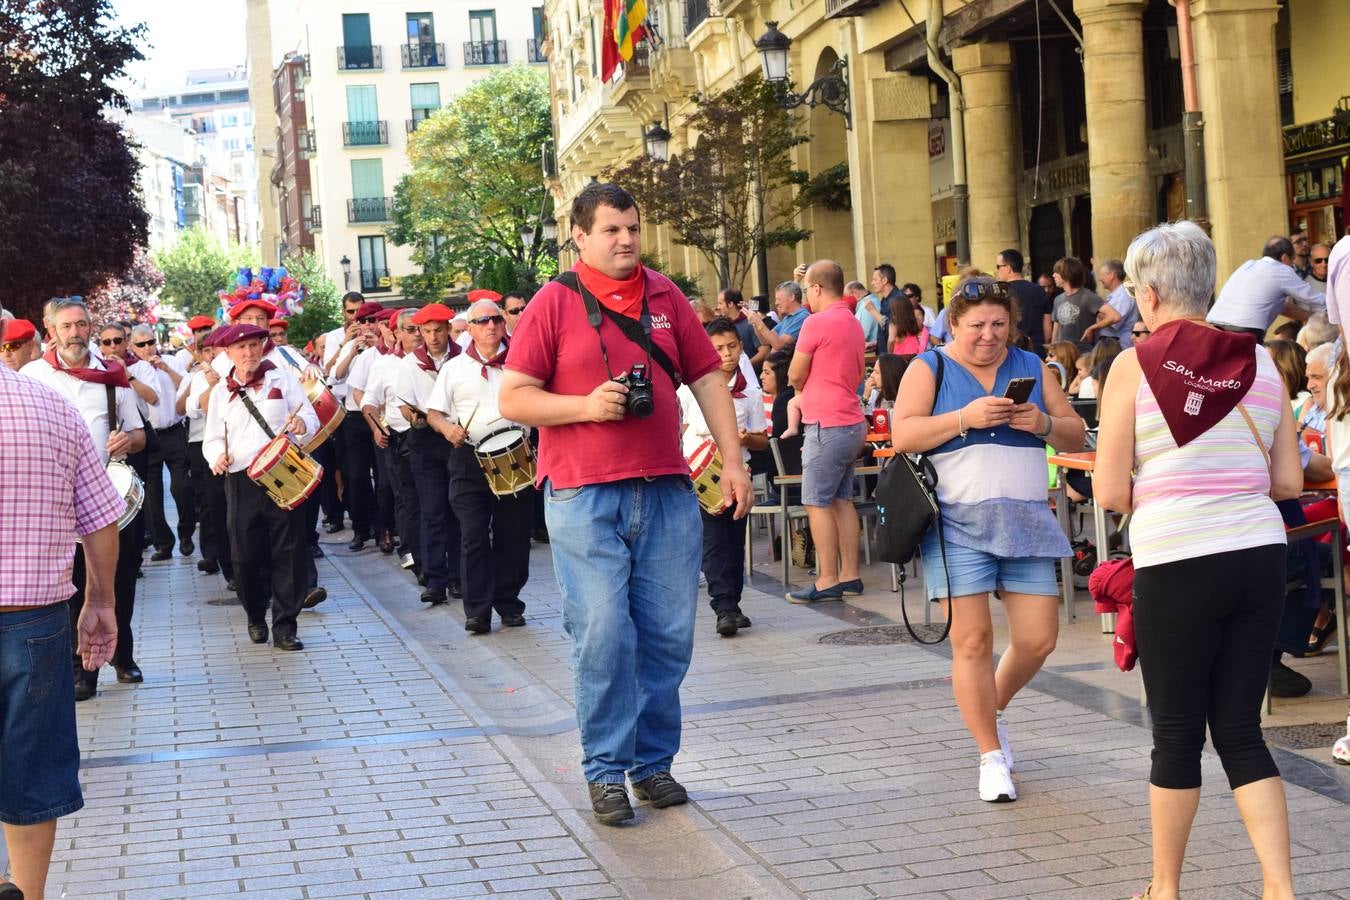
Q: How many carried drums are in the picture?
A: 5